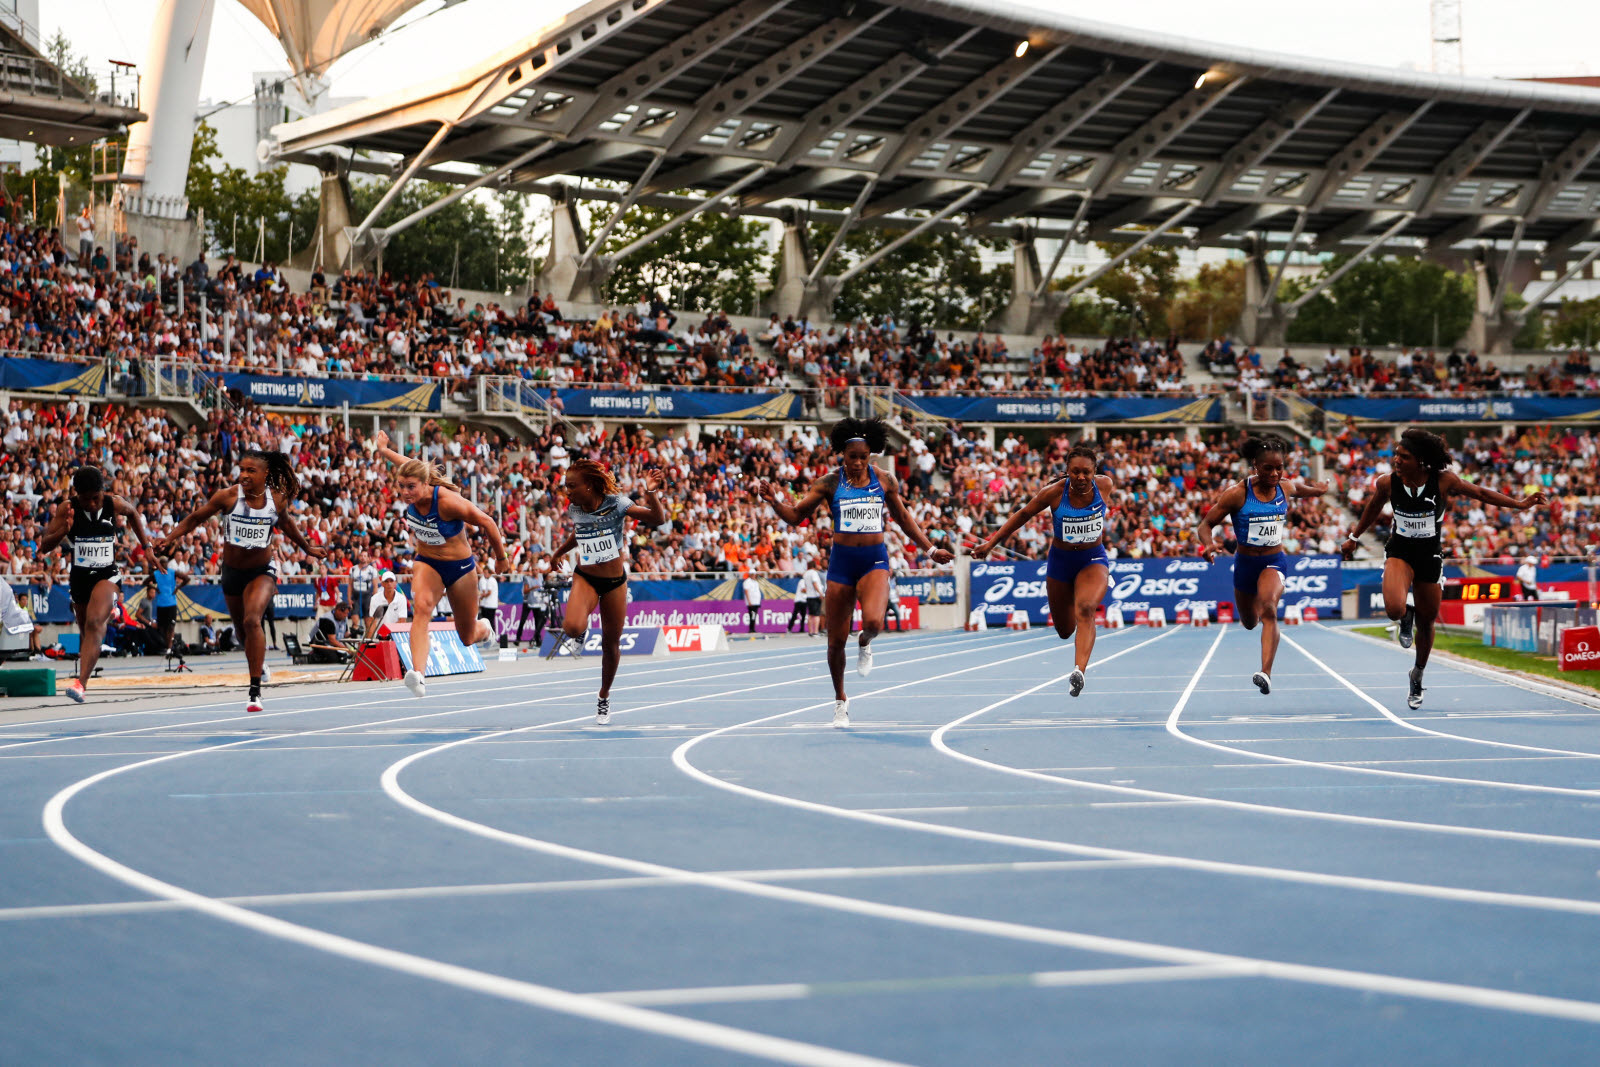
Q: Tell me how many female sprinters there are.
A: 8